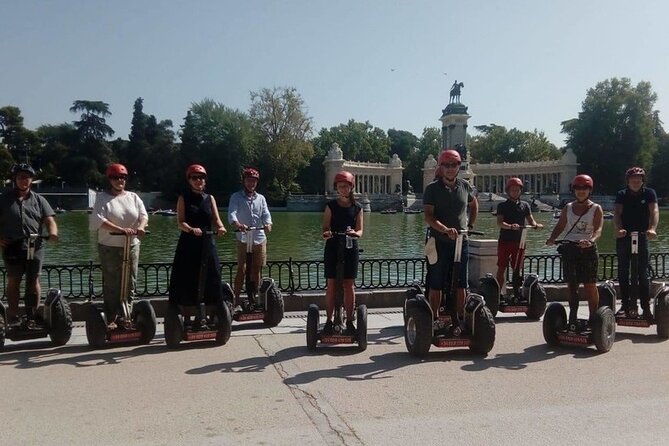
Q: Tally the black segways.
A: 9